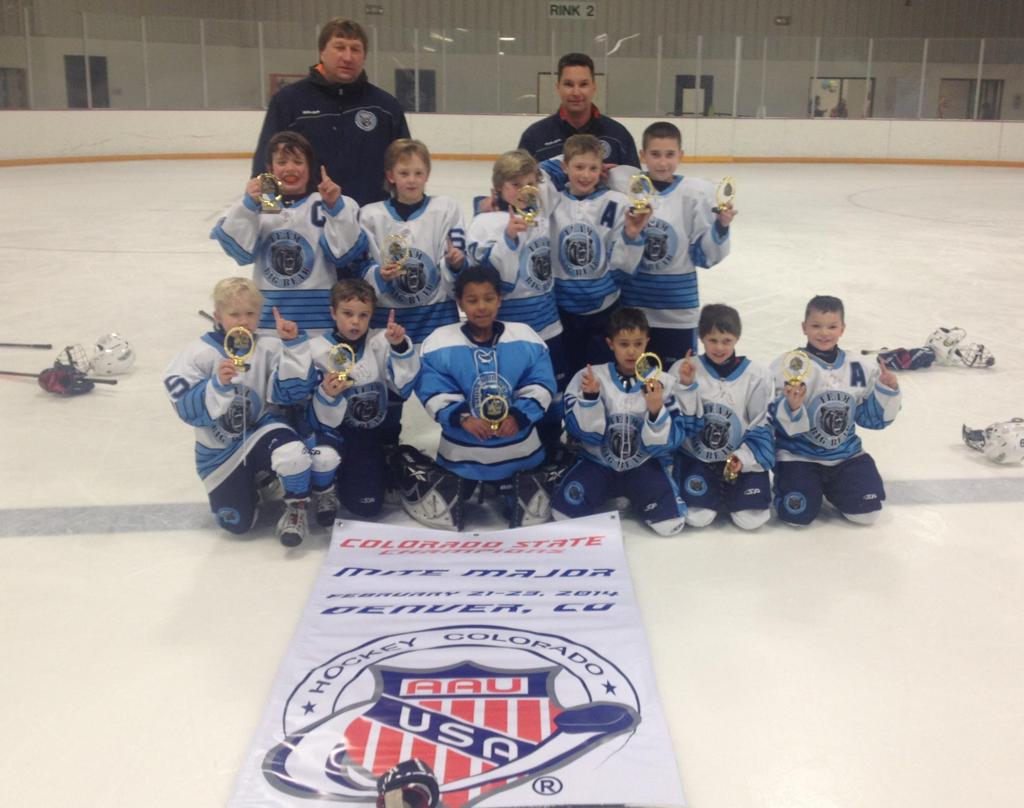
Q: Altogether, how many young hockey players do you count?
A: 11